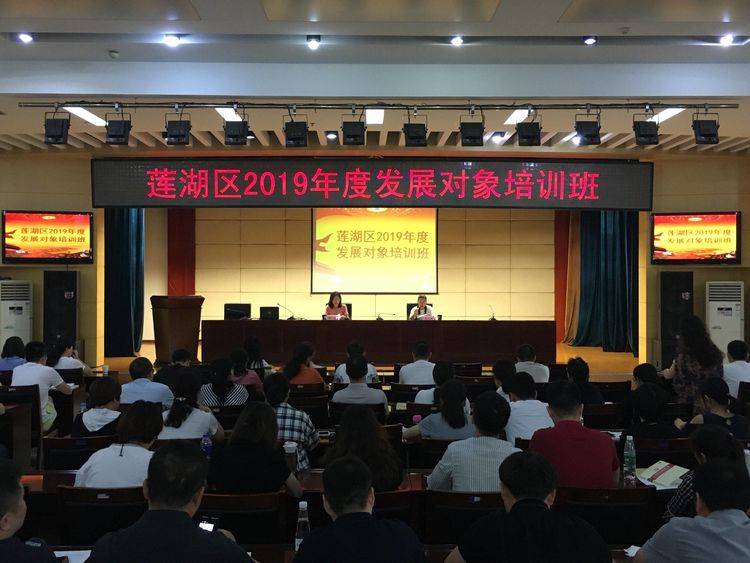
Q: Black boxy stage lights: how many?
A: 12